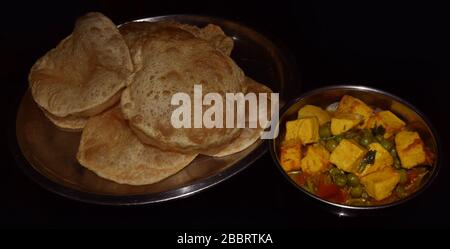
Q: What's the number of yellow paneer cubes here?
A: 11